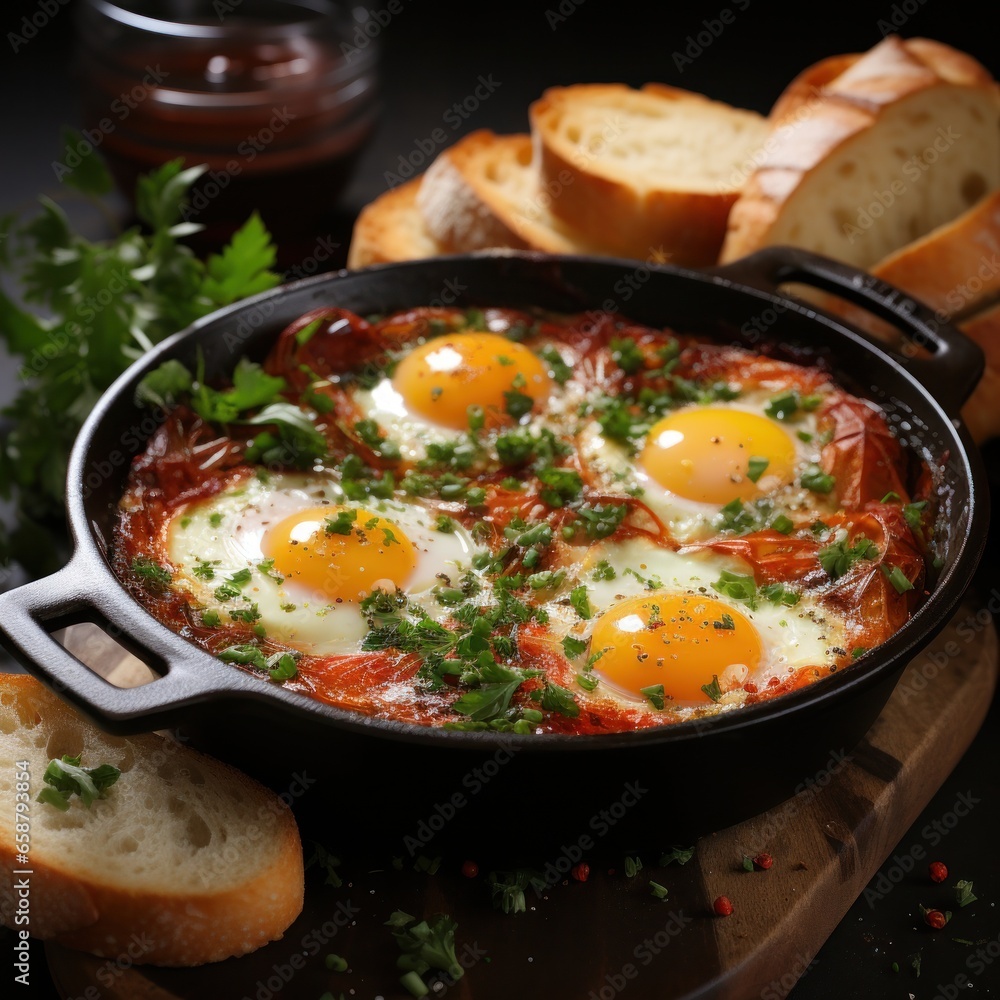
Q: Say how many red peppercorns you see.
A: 6